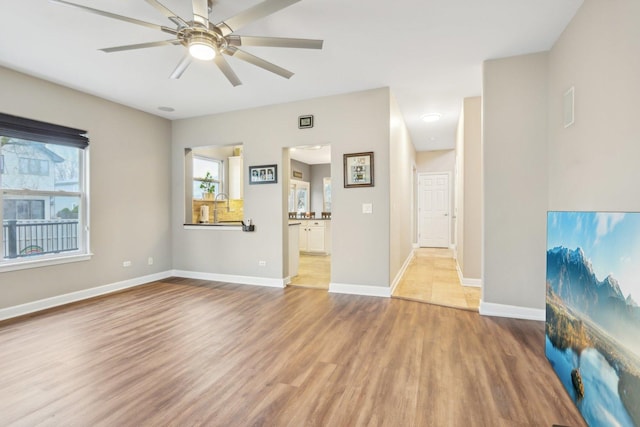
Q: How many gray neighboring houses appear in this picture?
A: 1